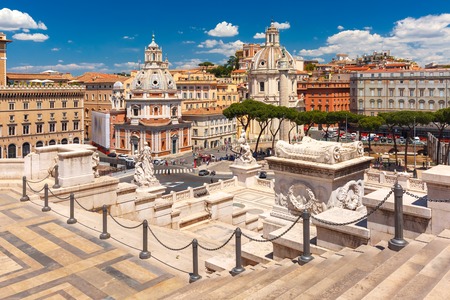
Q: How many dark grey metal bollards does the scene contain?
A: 10